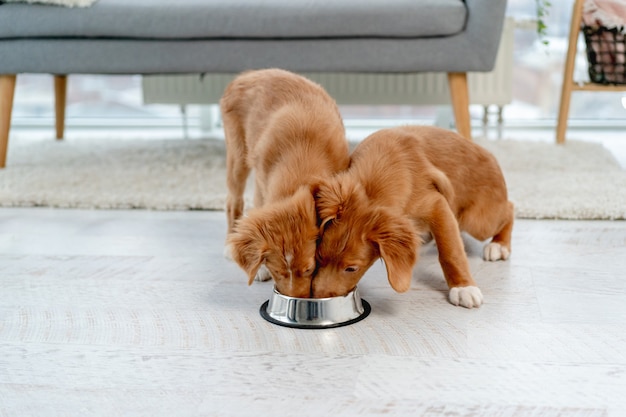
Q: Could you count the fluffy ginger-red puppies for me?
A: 2